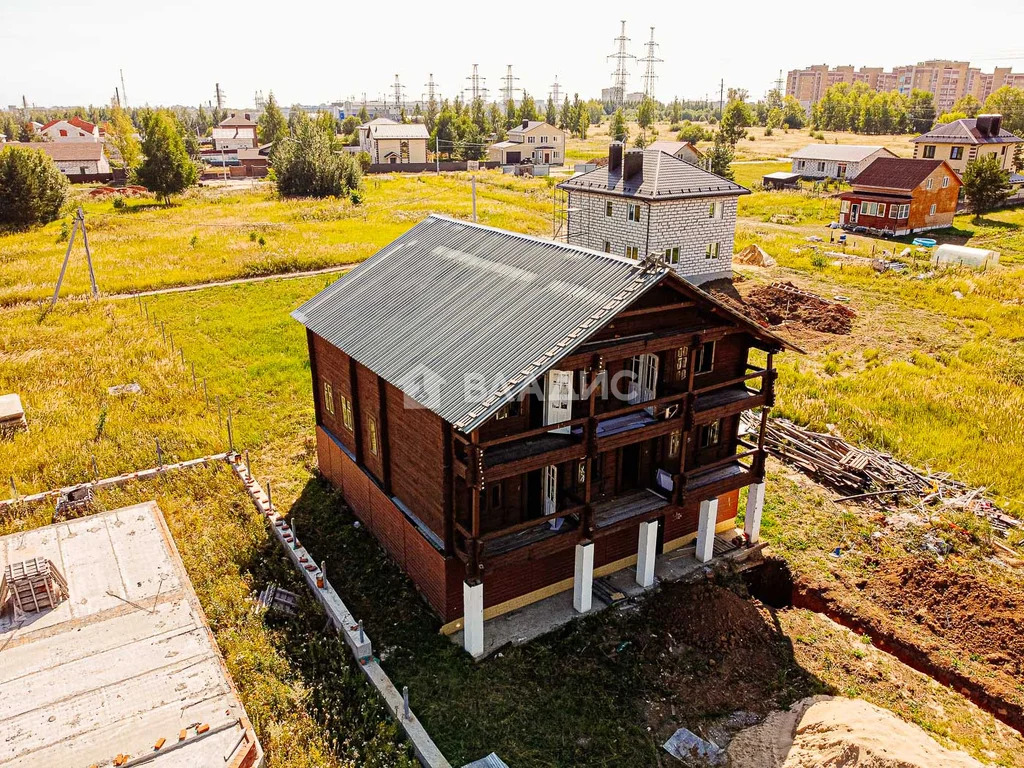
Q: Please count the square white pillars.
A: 5